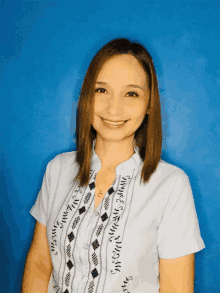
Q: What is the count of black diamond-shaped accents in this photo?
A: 9